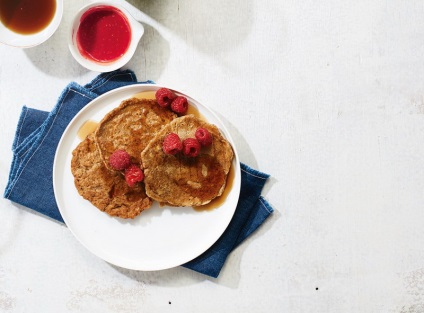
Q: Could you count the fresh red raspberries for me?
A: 7